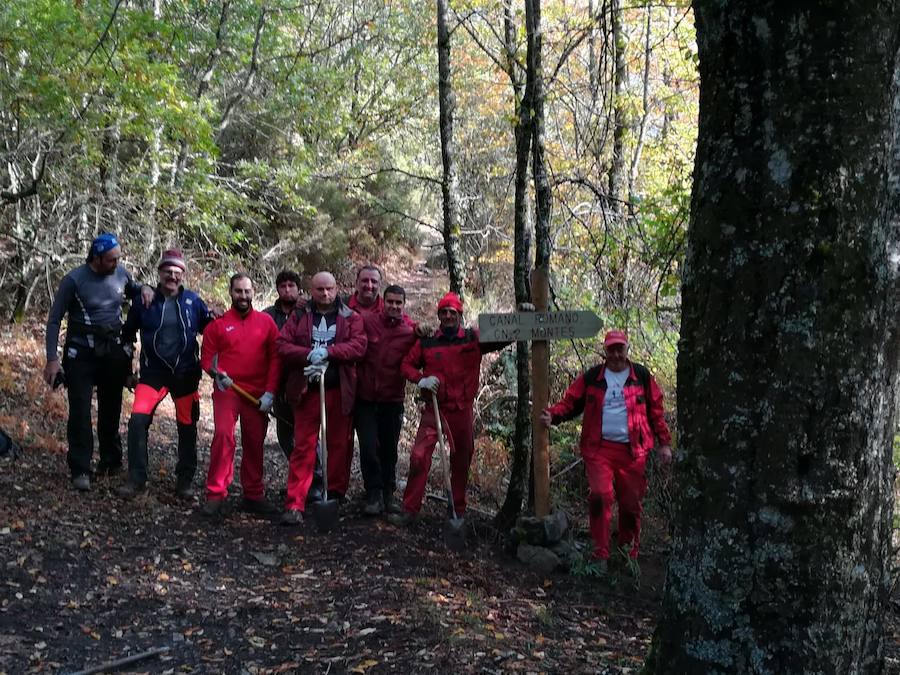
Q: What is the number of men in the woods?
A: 9